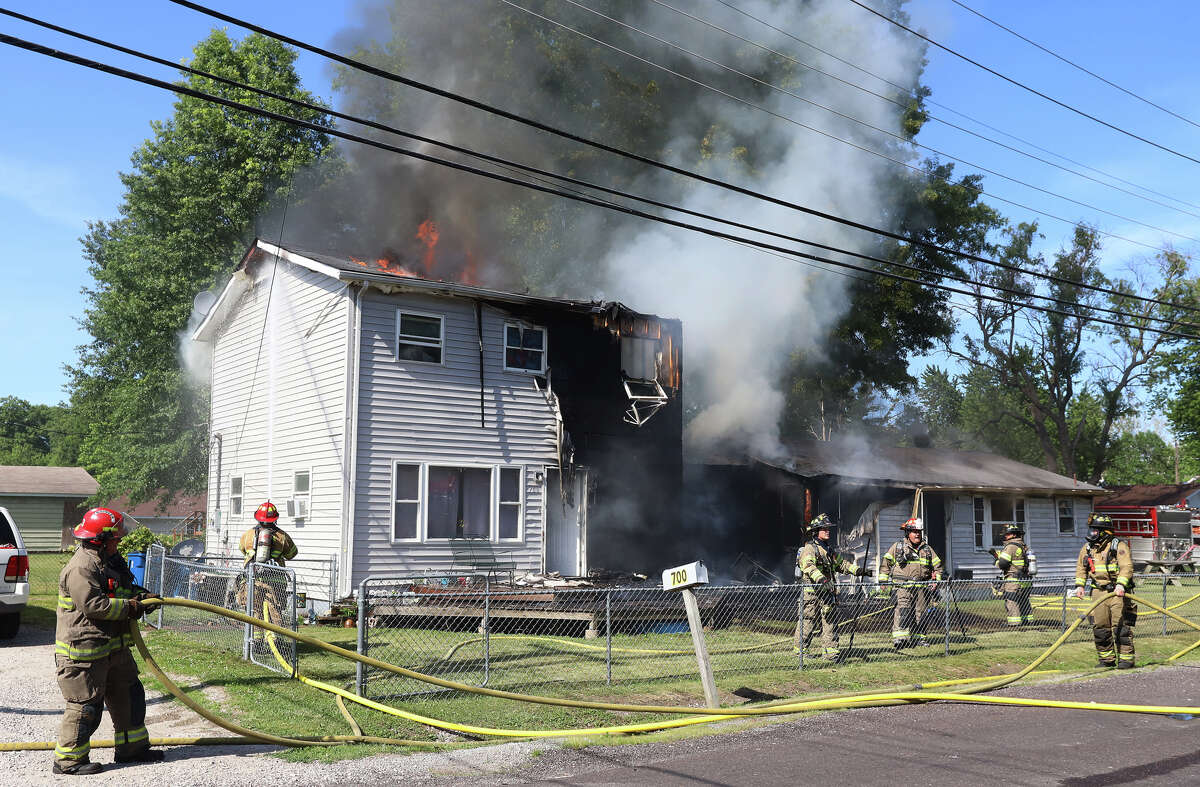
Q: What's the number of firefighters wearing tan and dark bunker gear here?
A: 6